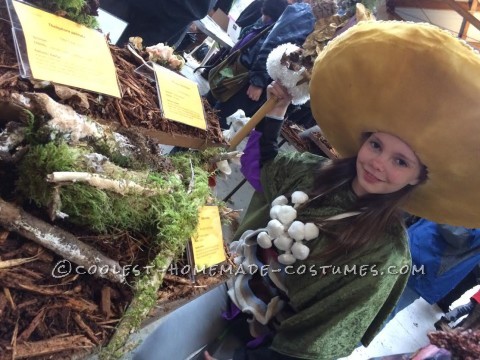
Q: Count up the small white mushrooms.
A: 11